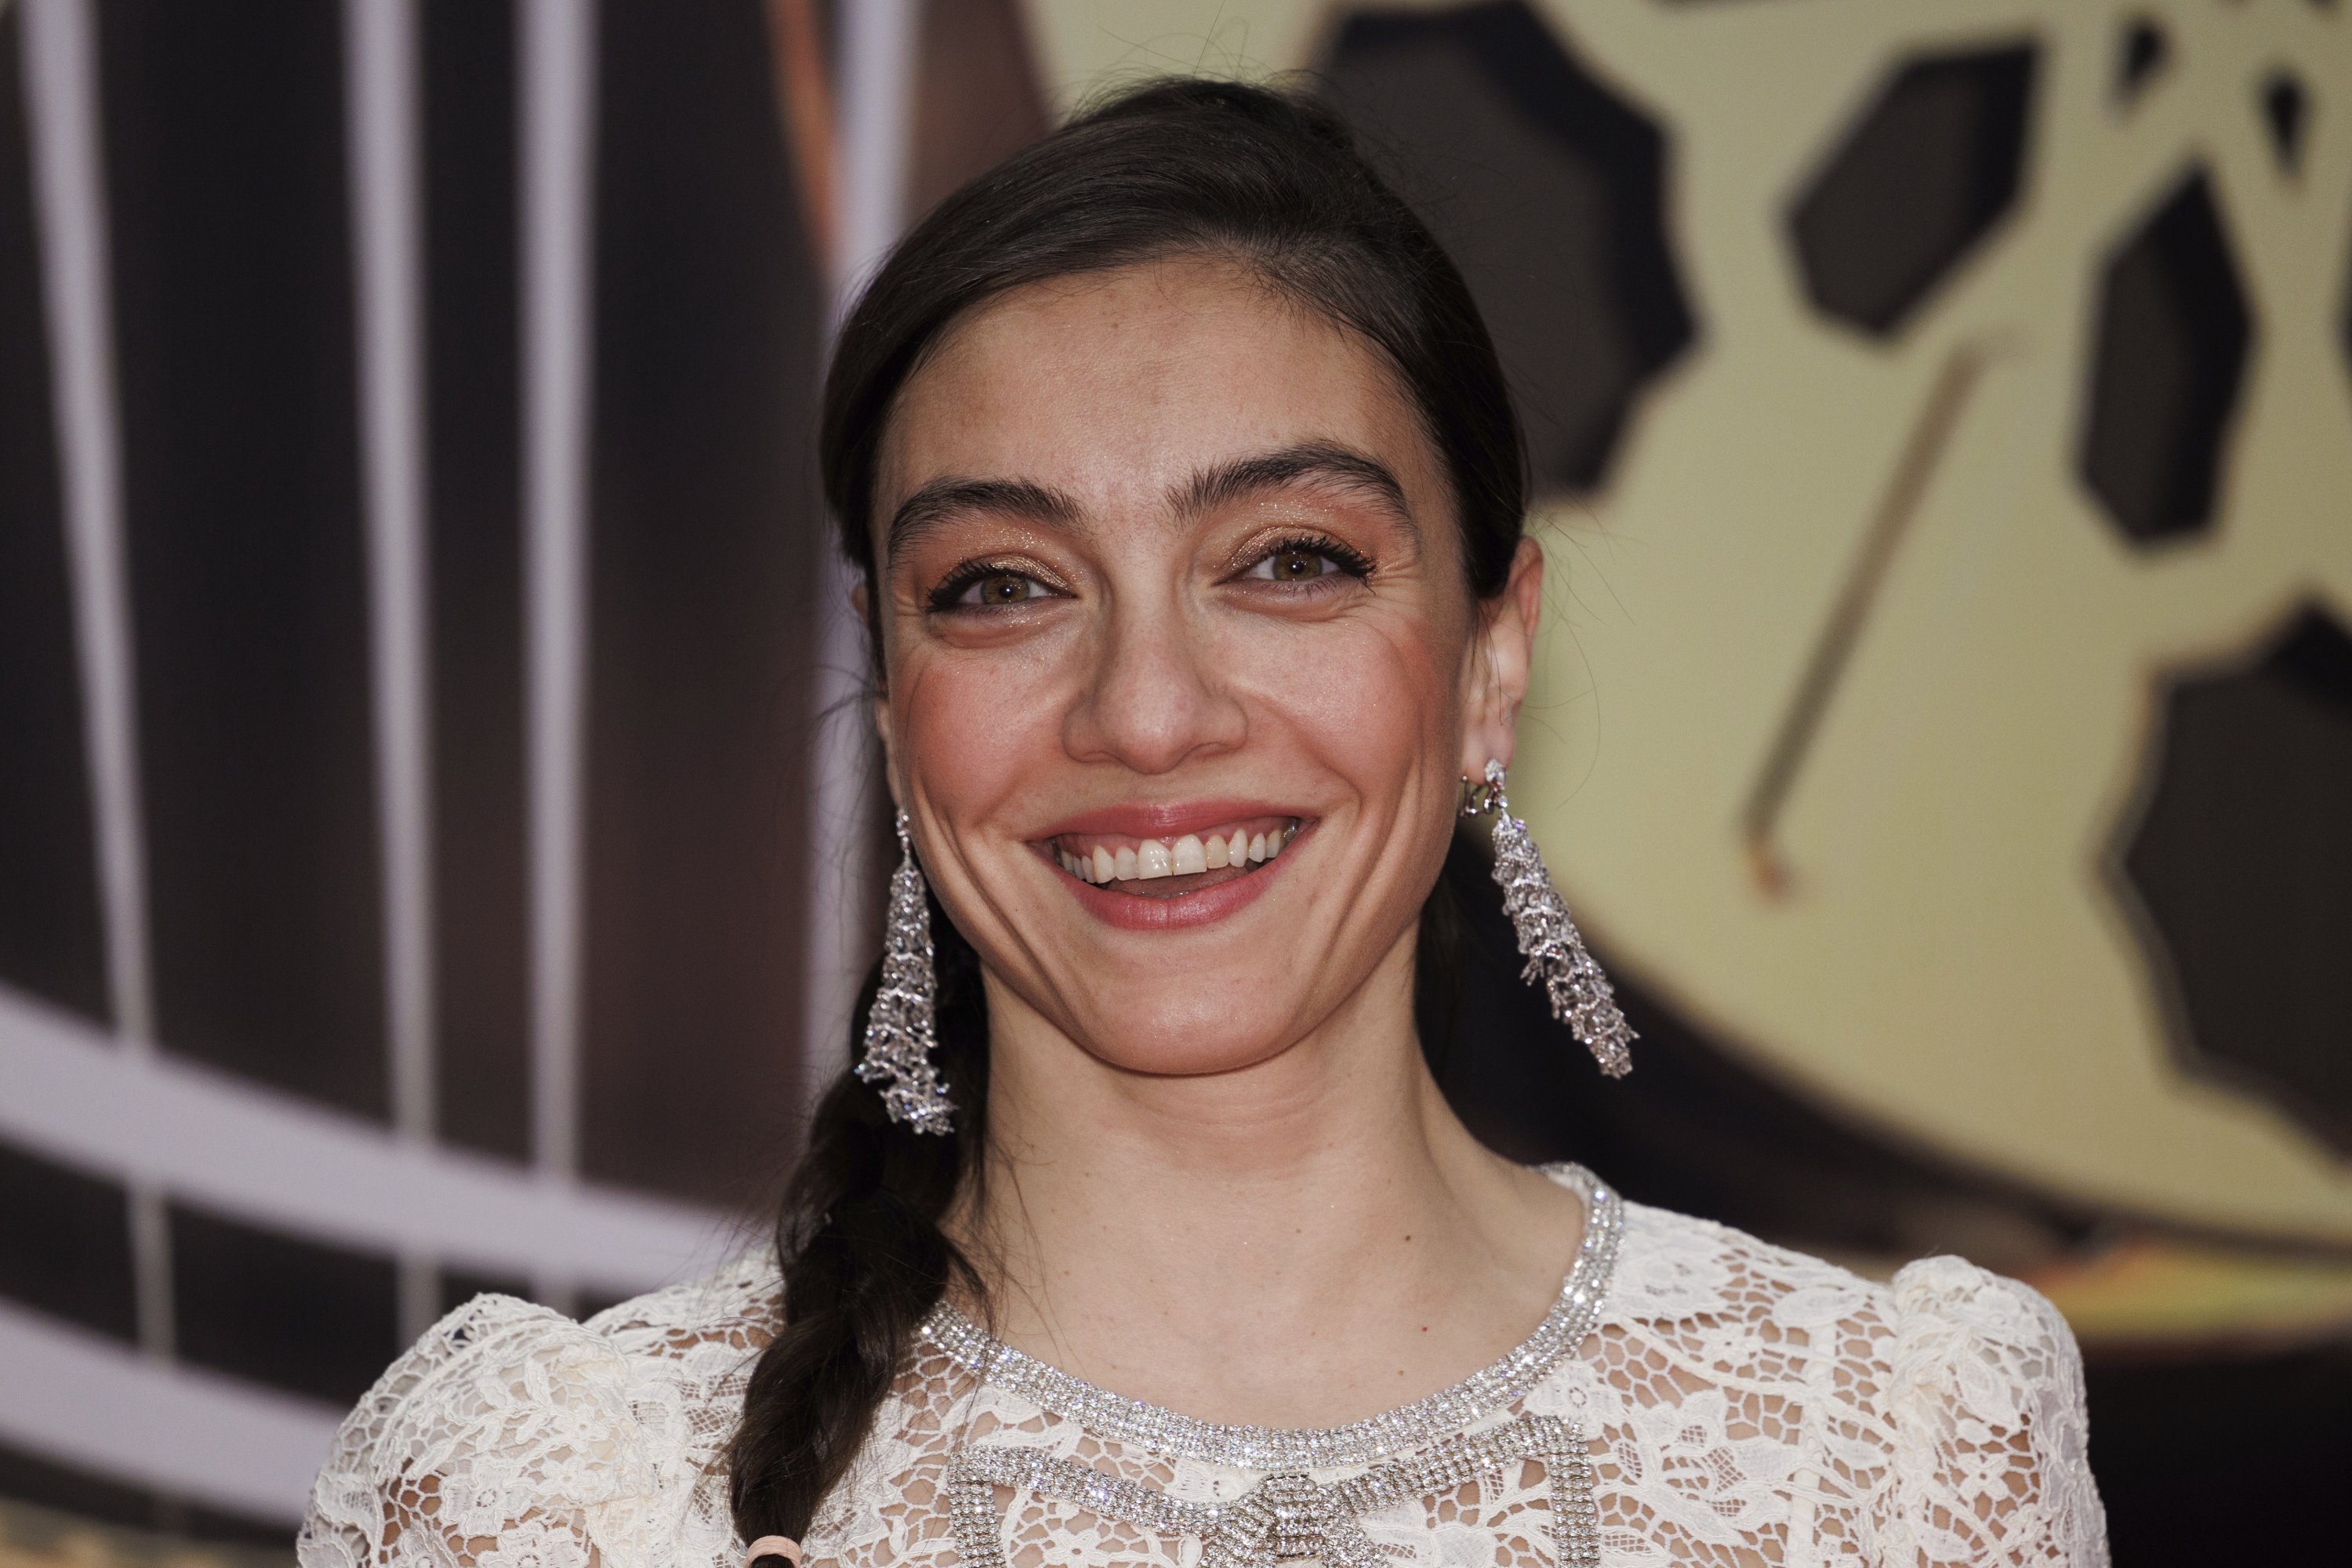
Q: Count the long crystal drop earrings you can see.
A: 2